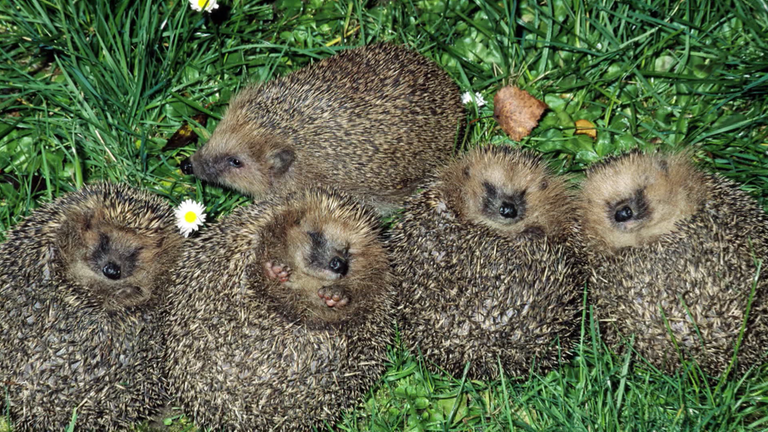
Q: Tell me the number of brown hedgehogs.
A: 5